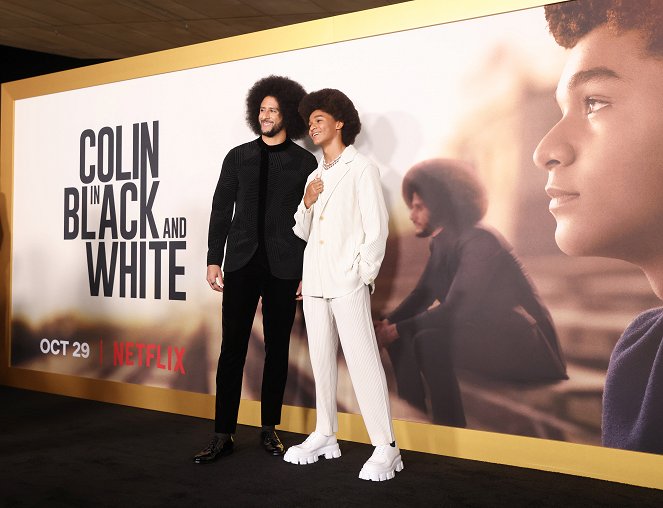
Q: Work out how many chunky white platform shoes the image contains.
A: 2